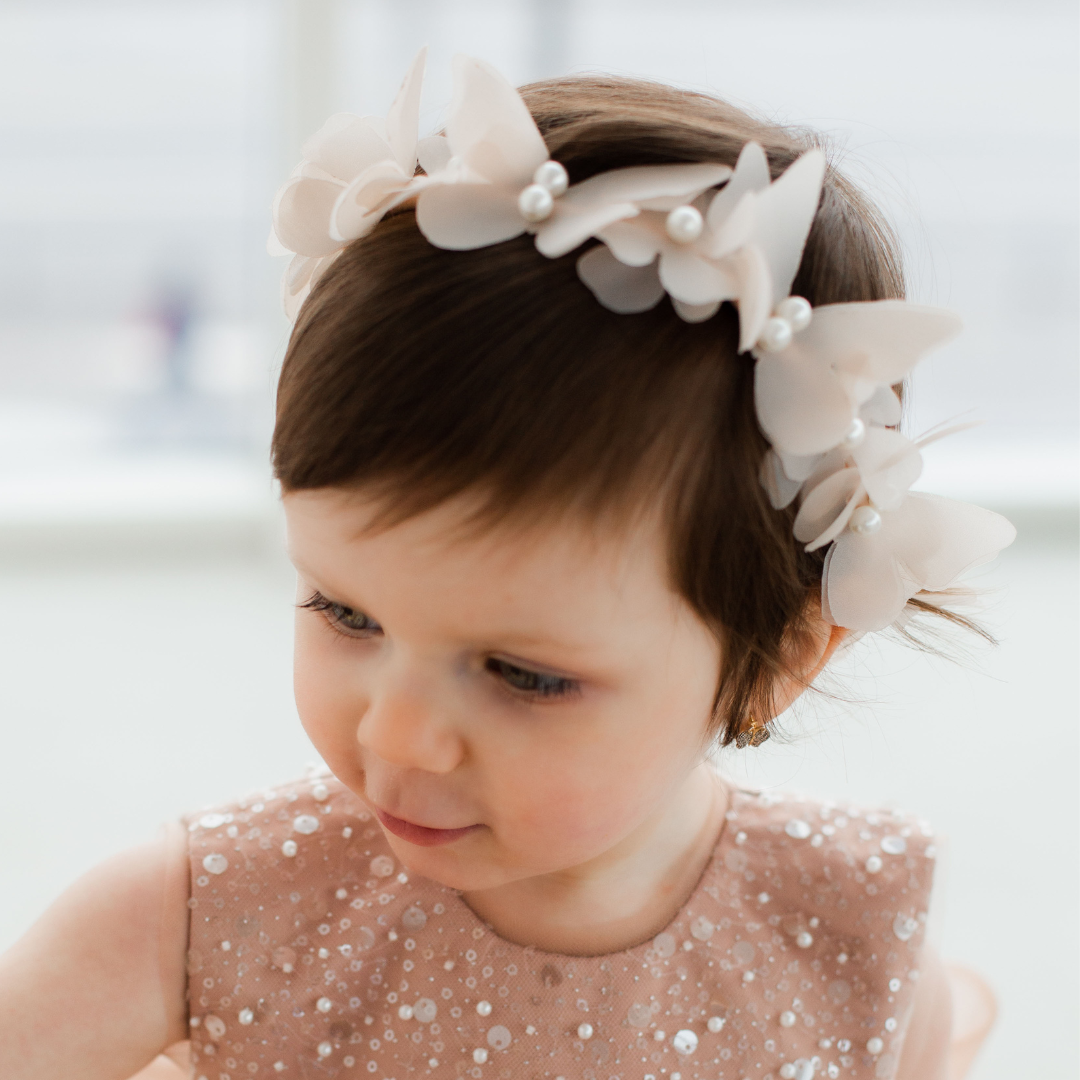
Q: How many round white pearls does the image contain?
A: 7